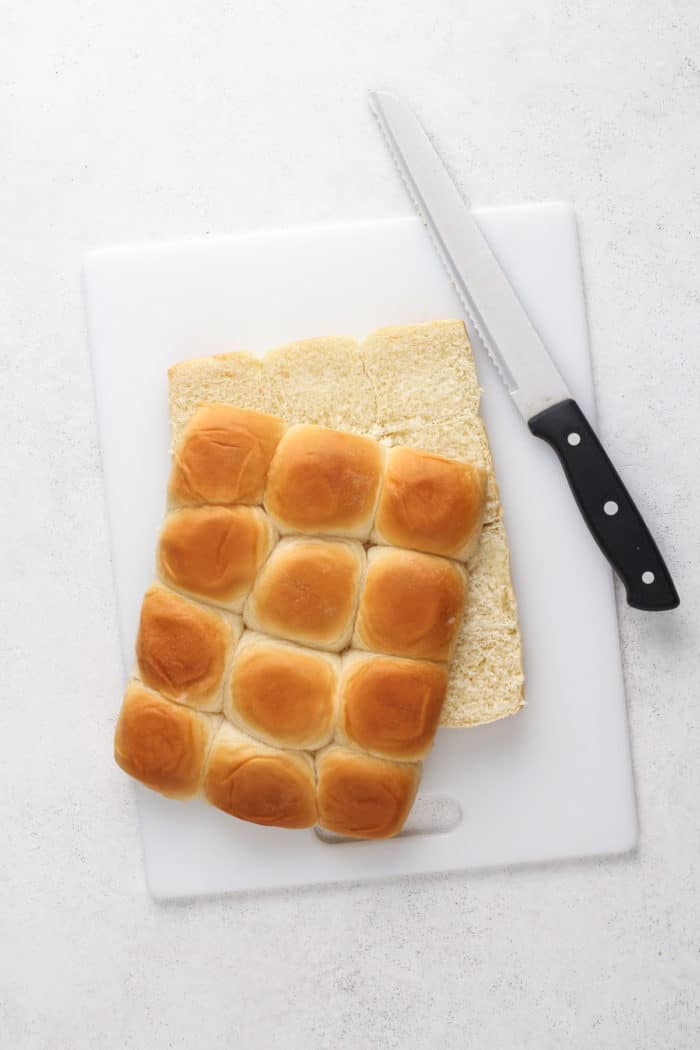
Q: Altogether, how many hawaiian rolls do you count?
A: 12